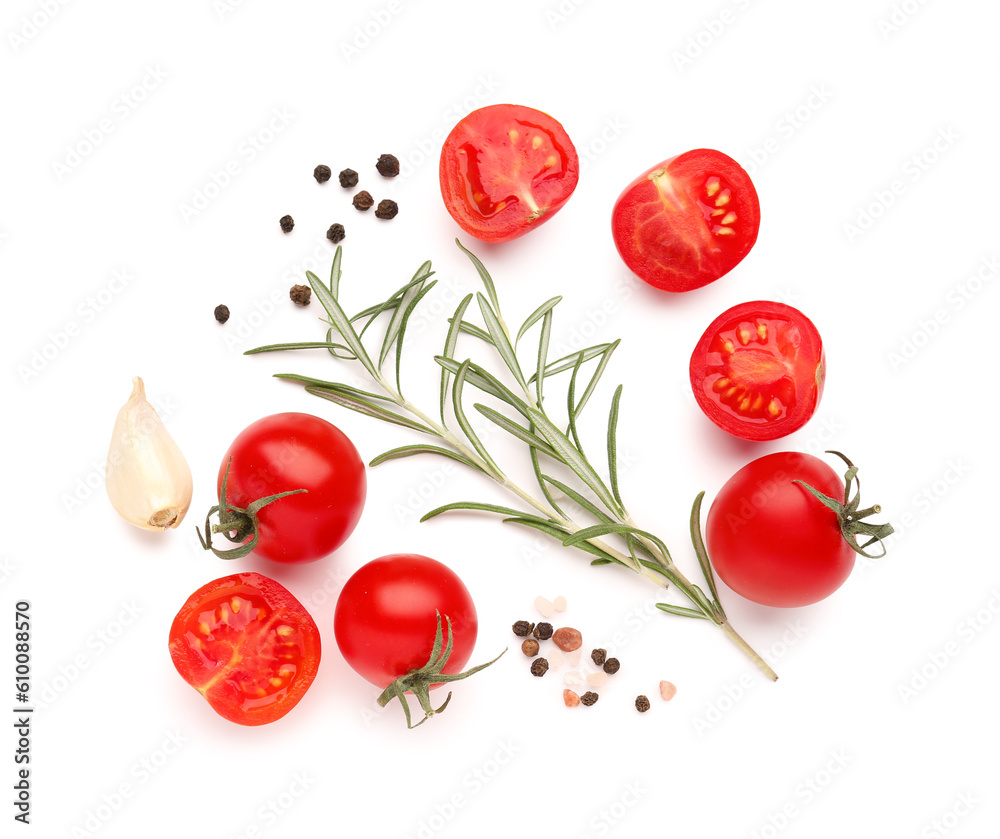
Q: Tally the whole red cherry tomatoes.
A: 3